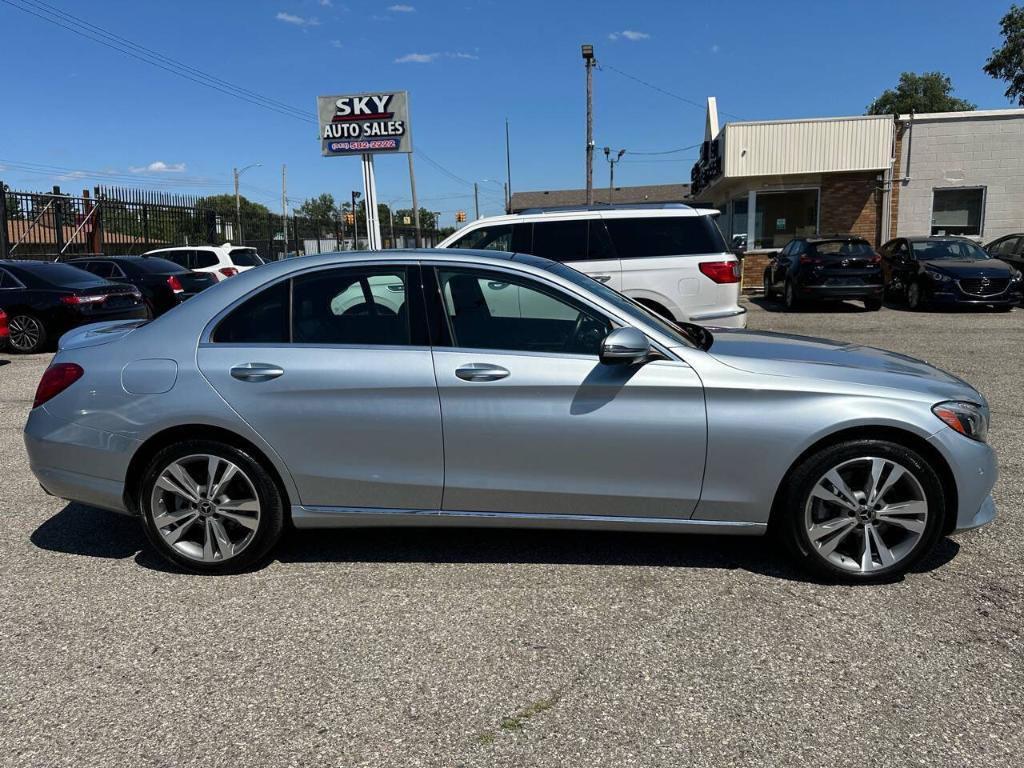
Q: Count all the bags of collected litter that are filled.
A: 0